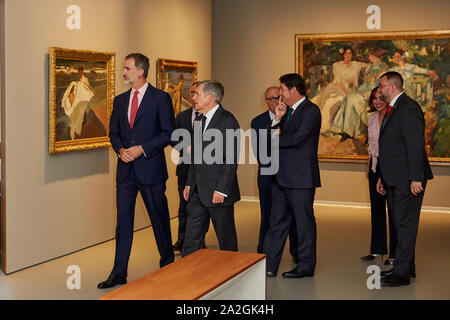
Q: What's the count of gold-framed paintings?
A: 3